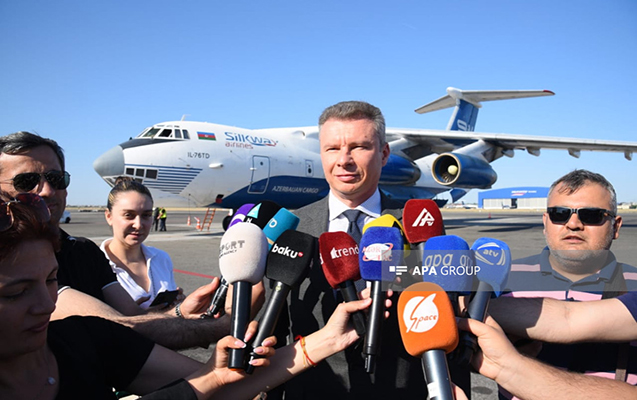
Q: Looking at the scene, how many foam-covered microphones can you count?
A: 12